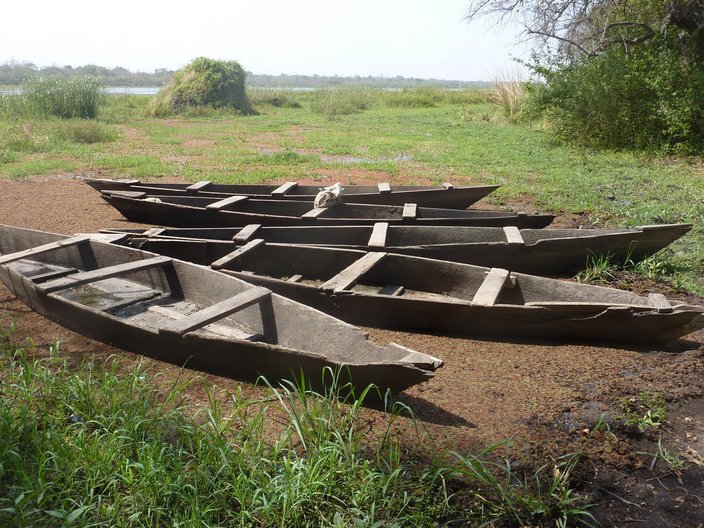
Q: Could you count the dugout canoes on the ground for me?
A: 5